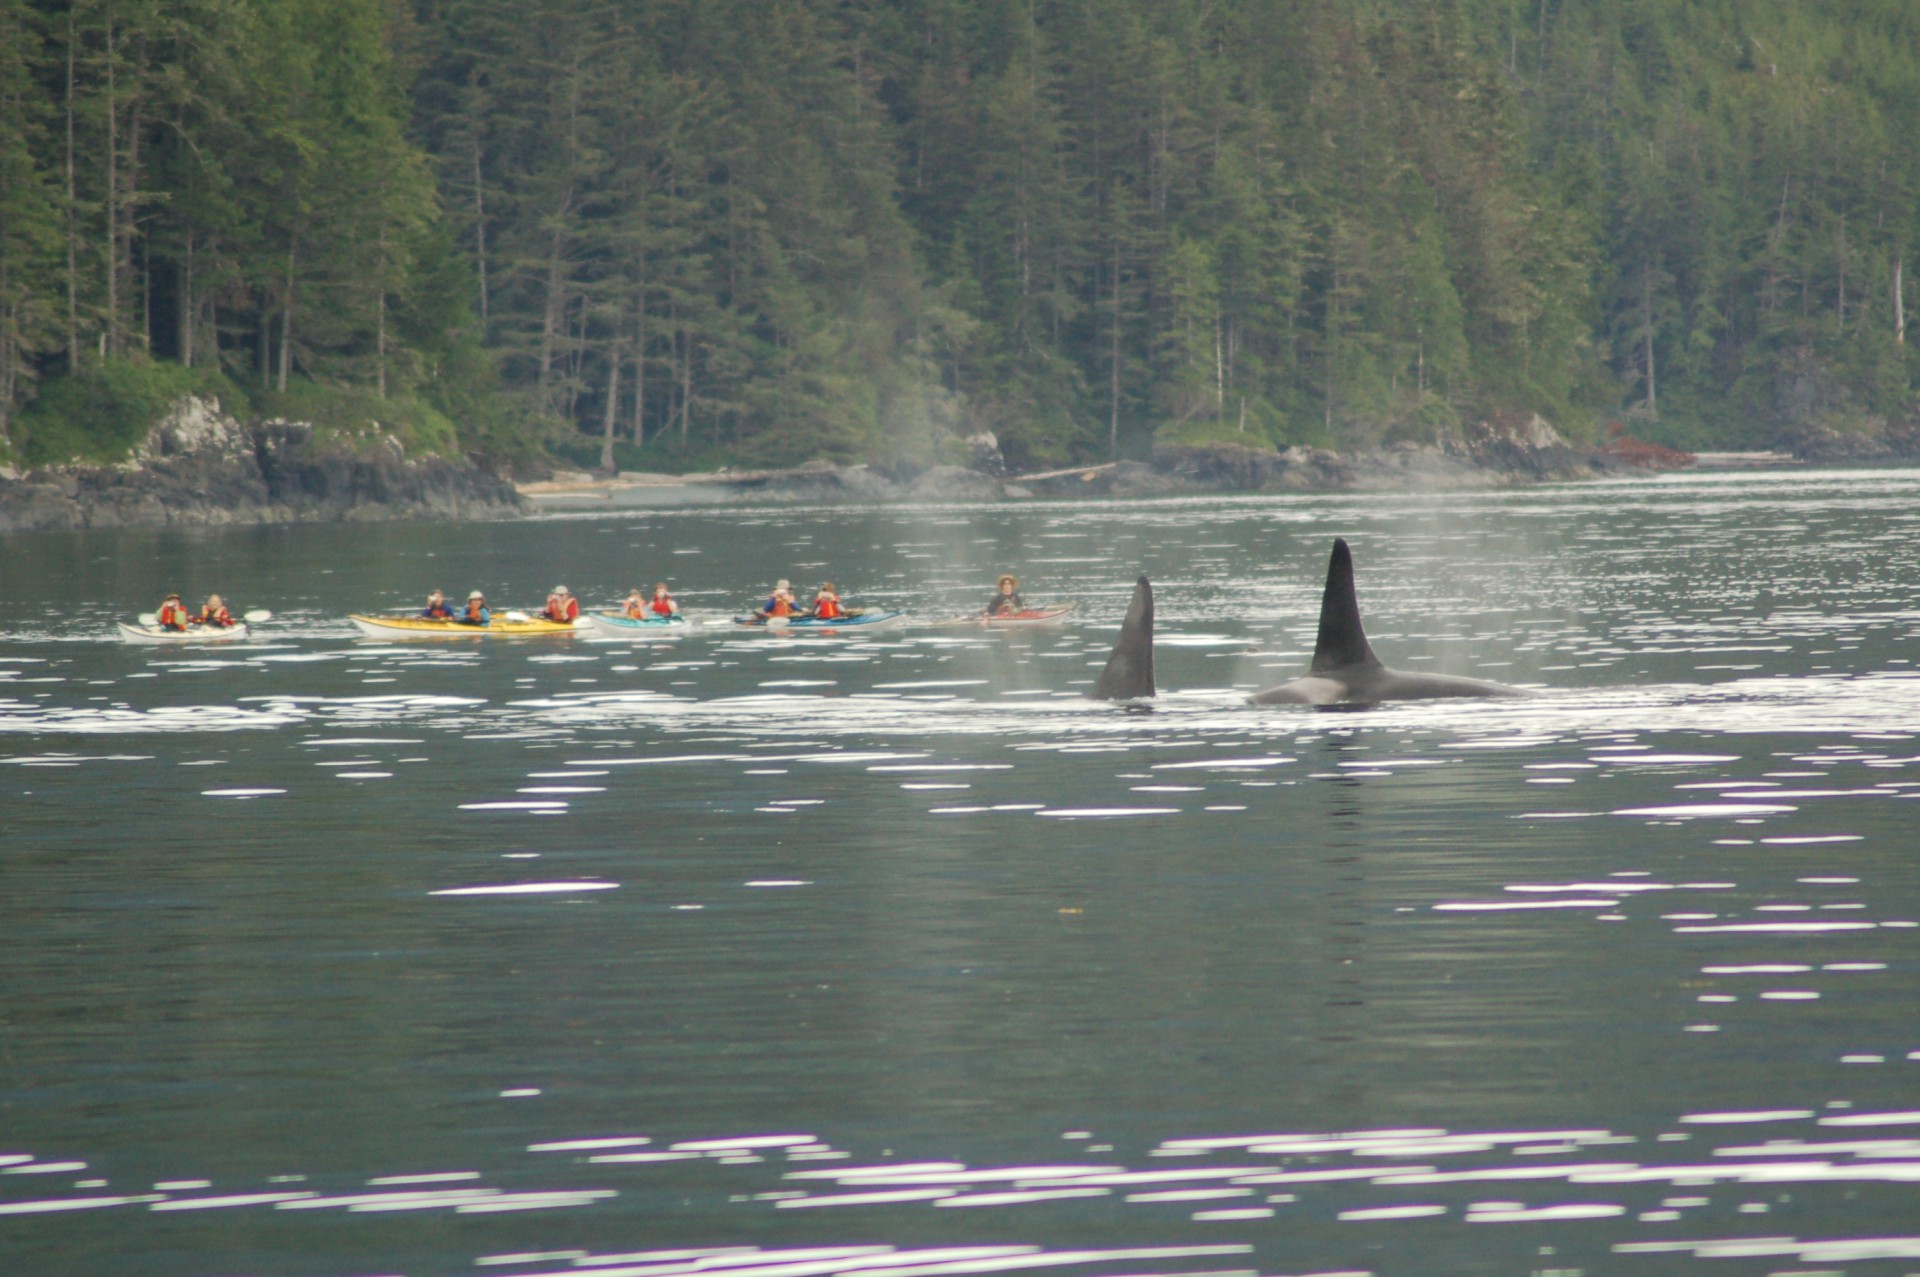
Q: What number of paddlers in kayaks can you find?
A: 10